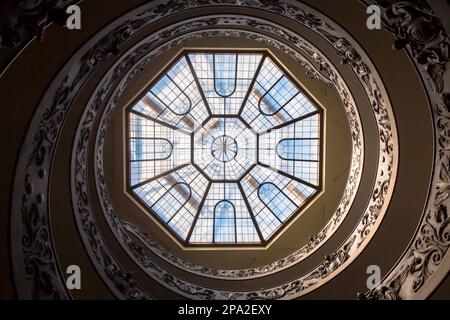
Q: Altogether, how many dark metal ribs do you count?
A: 8